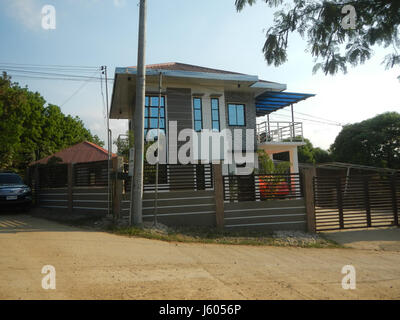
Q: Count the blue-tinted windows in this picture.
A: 4